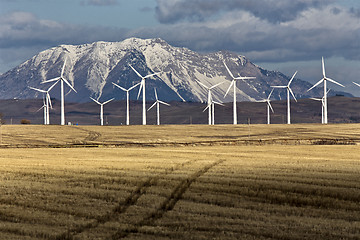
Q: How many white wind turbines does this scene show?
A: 14